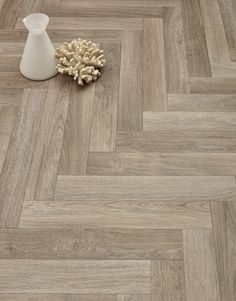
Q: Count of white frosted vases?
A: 1